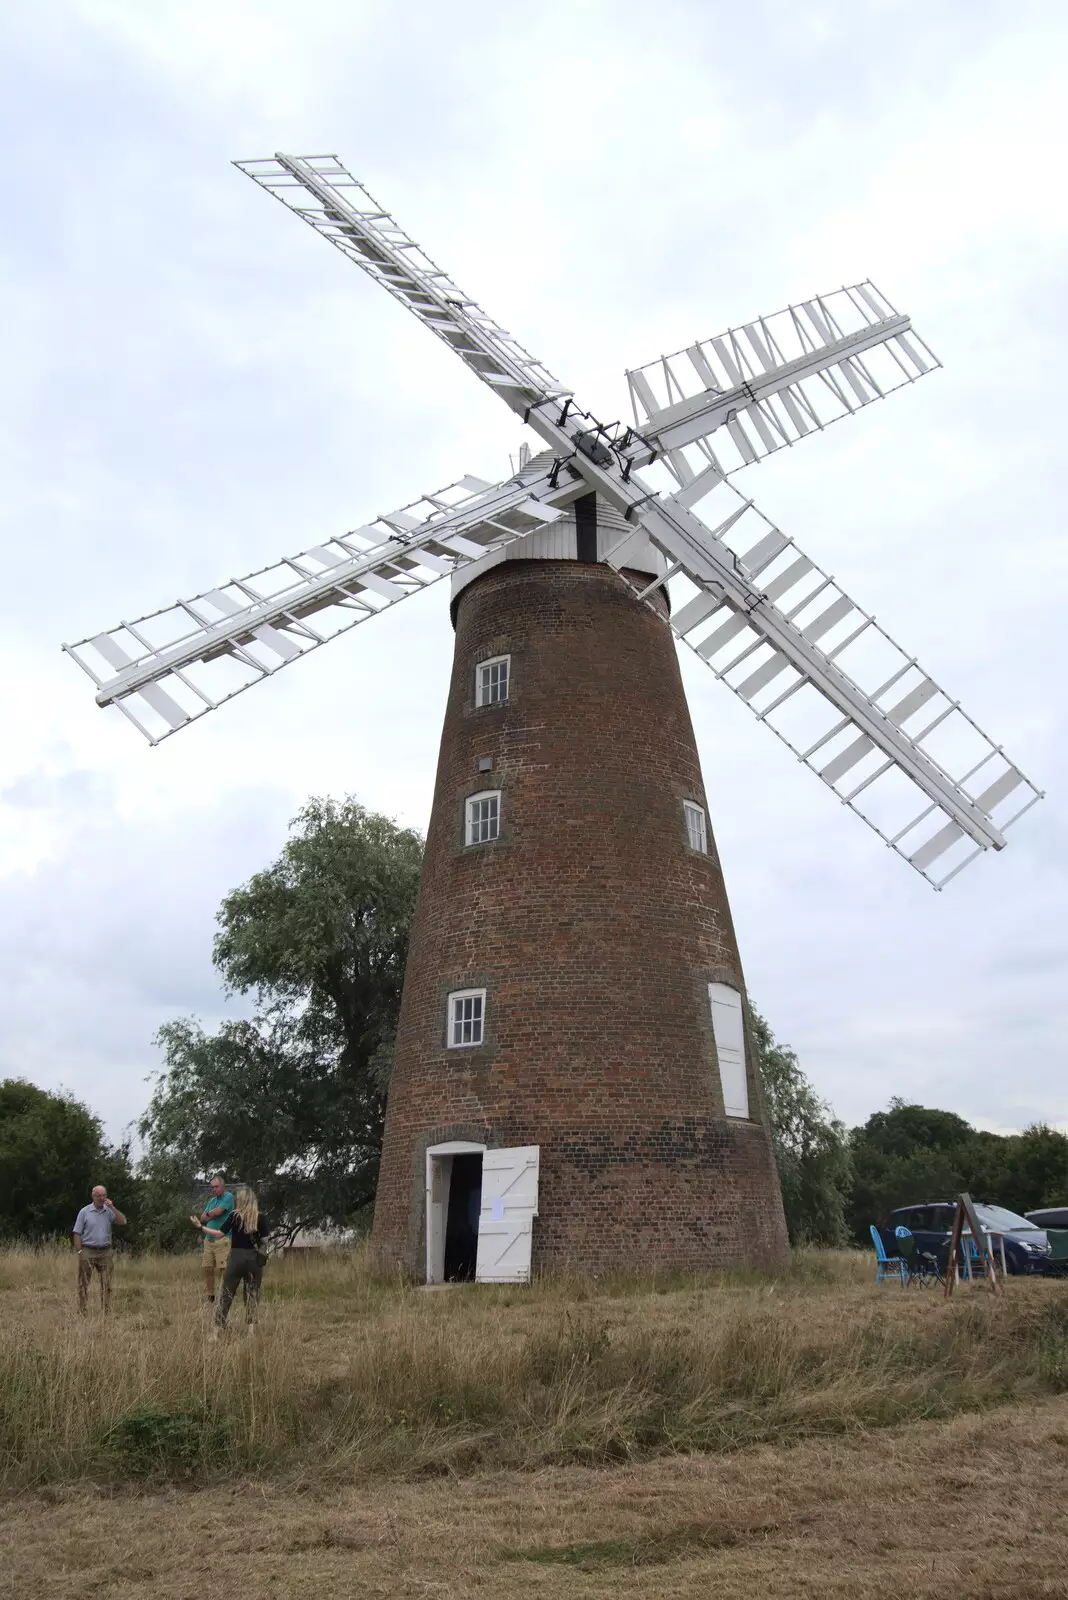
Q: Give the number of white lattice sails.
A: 4